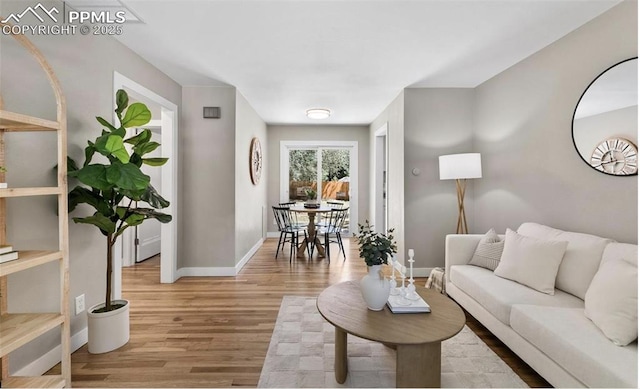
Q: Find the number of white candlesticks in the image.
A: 3